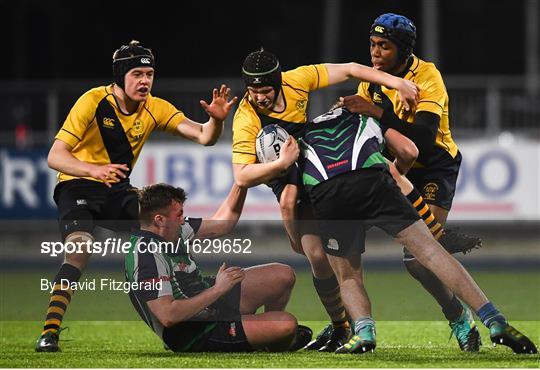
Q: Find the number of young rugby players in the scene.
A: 5